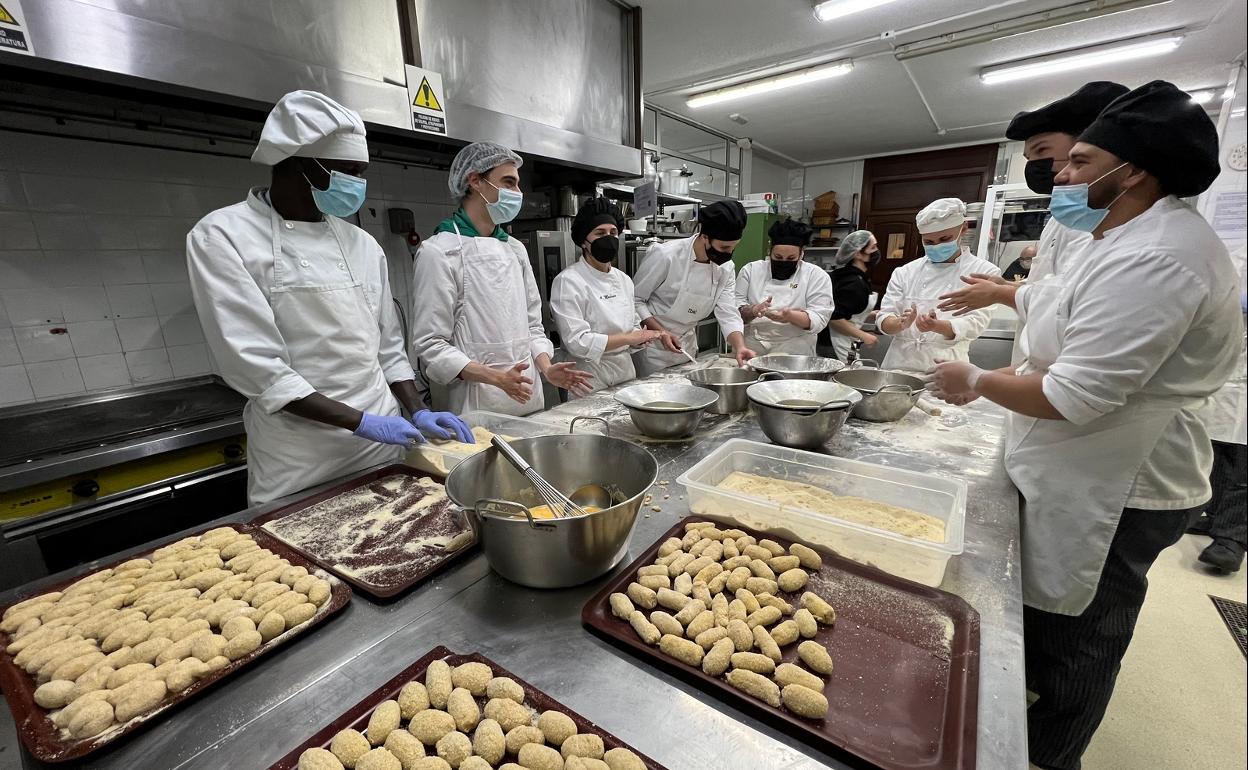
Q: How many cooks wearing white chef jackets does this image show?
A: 8